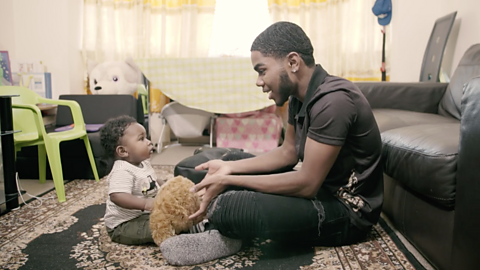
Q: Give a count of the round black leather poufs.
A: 0